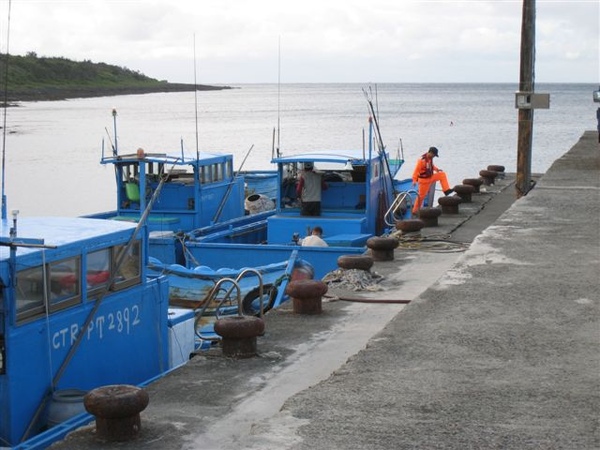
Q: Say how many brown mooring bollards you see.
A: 12